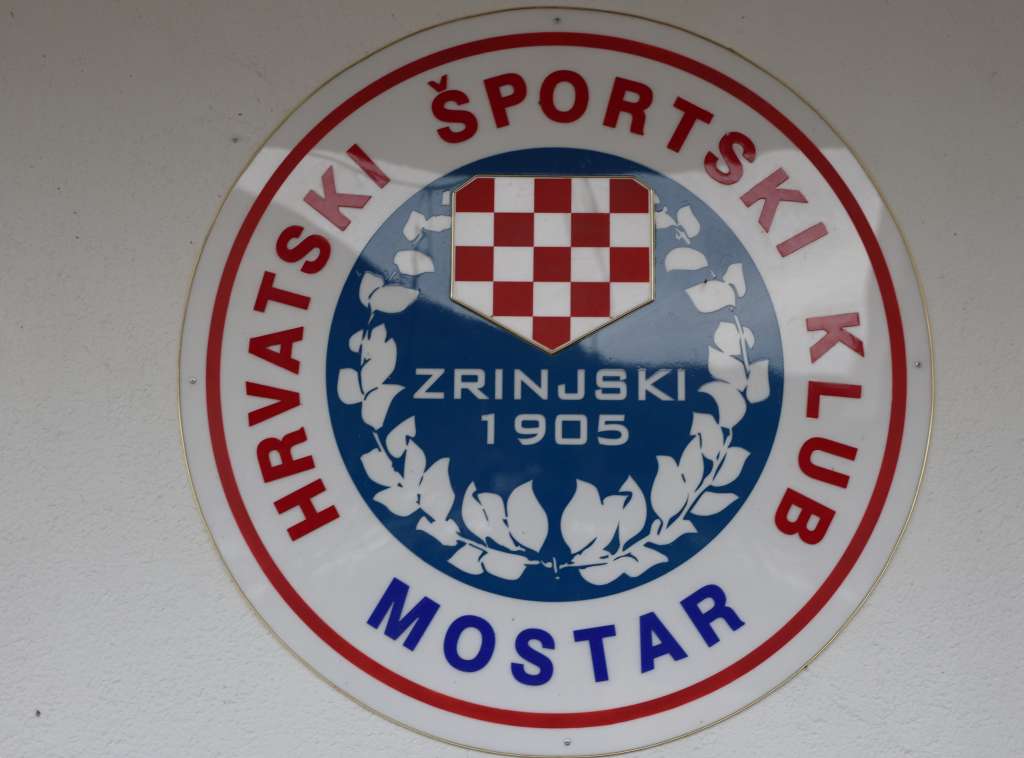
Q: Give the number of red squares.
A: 11